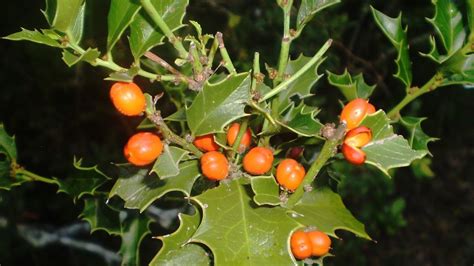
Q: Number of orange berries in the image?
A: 11